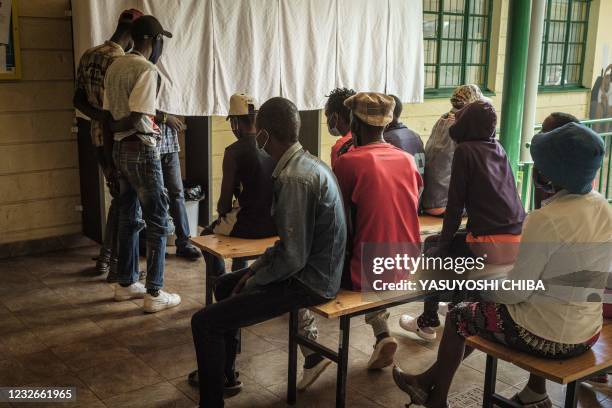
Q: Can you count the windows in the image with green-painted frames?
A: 2